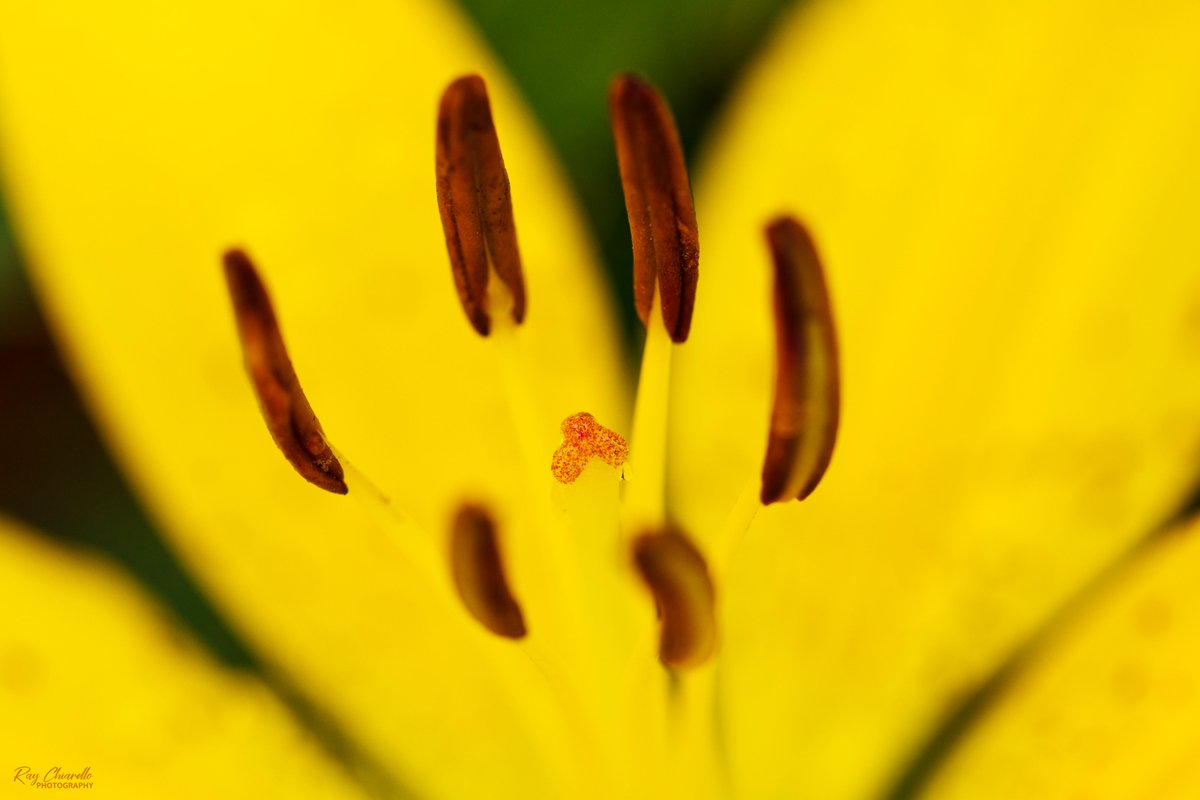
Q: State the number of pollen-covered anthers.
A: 6